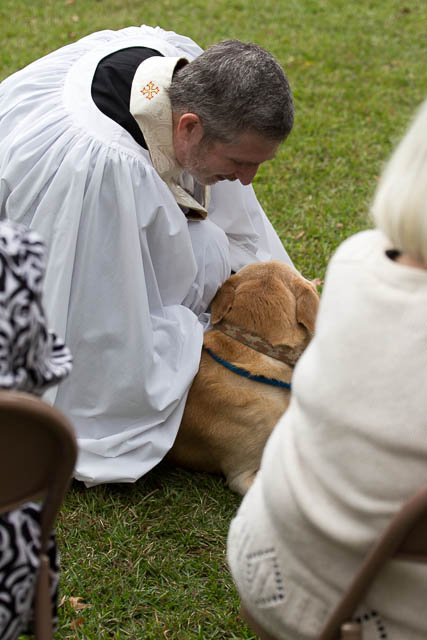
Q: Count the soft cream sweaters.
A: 1